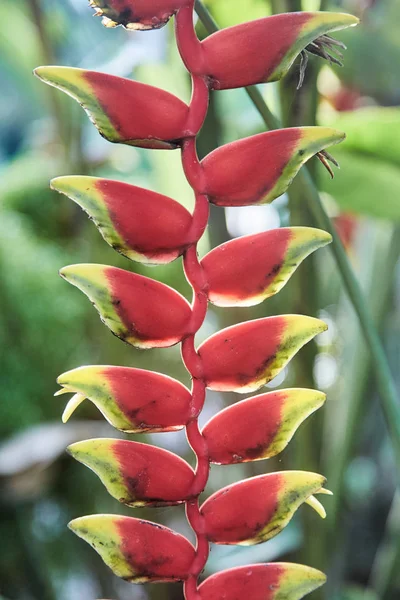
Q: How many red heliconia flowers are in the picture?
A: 14